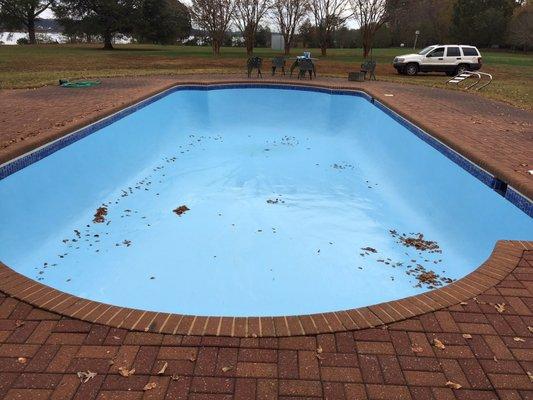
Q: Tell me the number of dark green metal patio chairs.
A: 4